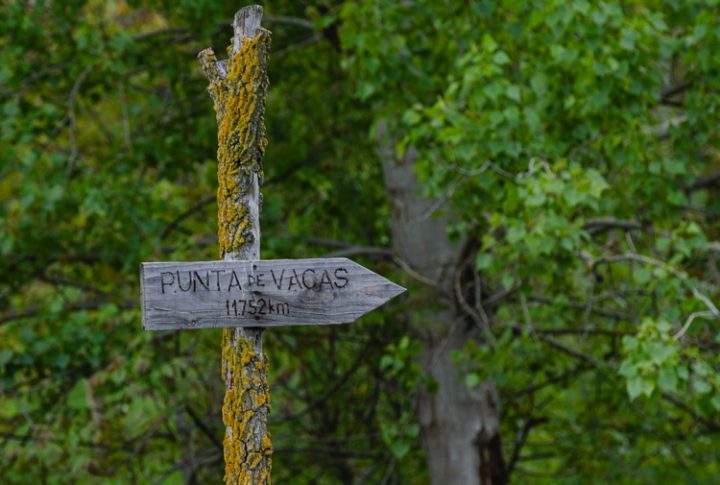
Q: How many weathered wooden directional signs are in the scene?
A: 1